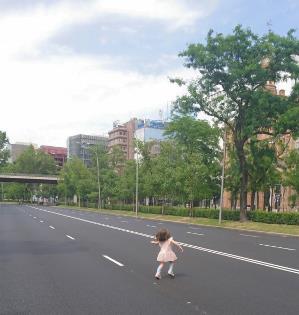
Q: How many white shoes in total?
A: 2